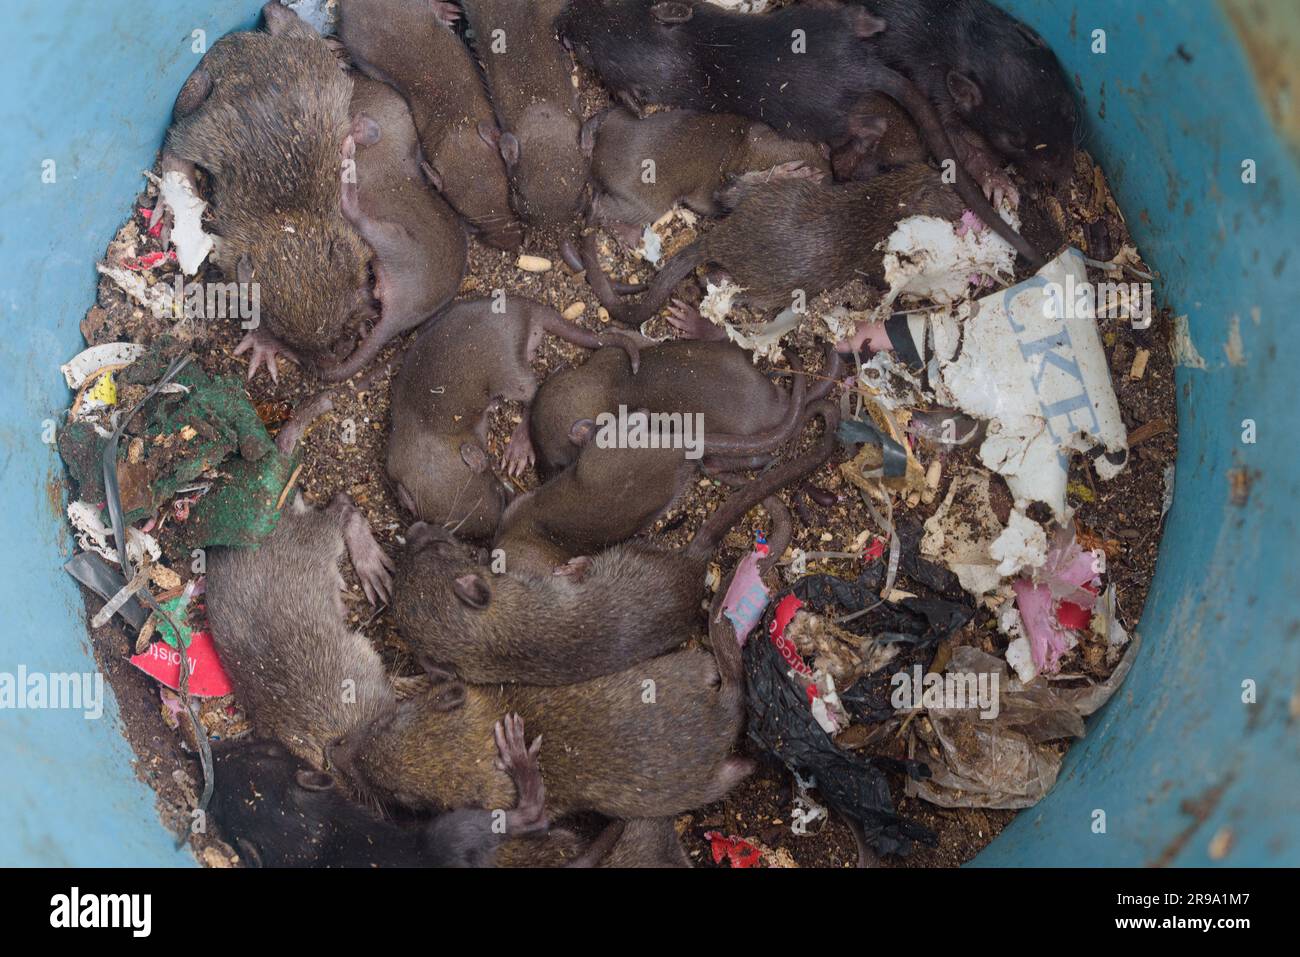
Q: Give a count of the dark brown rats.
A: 3